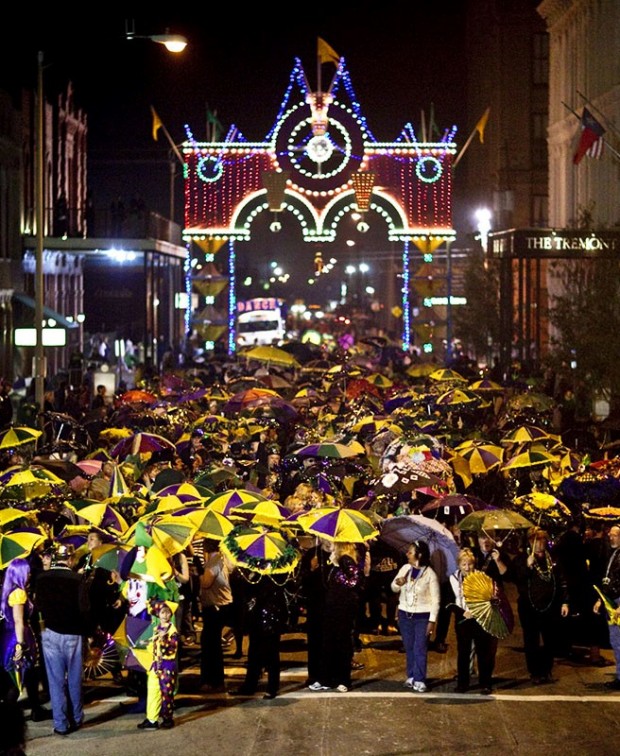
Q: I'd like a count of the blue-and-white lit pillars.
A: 3